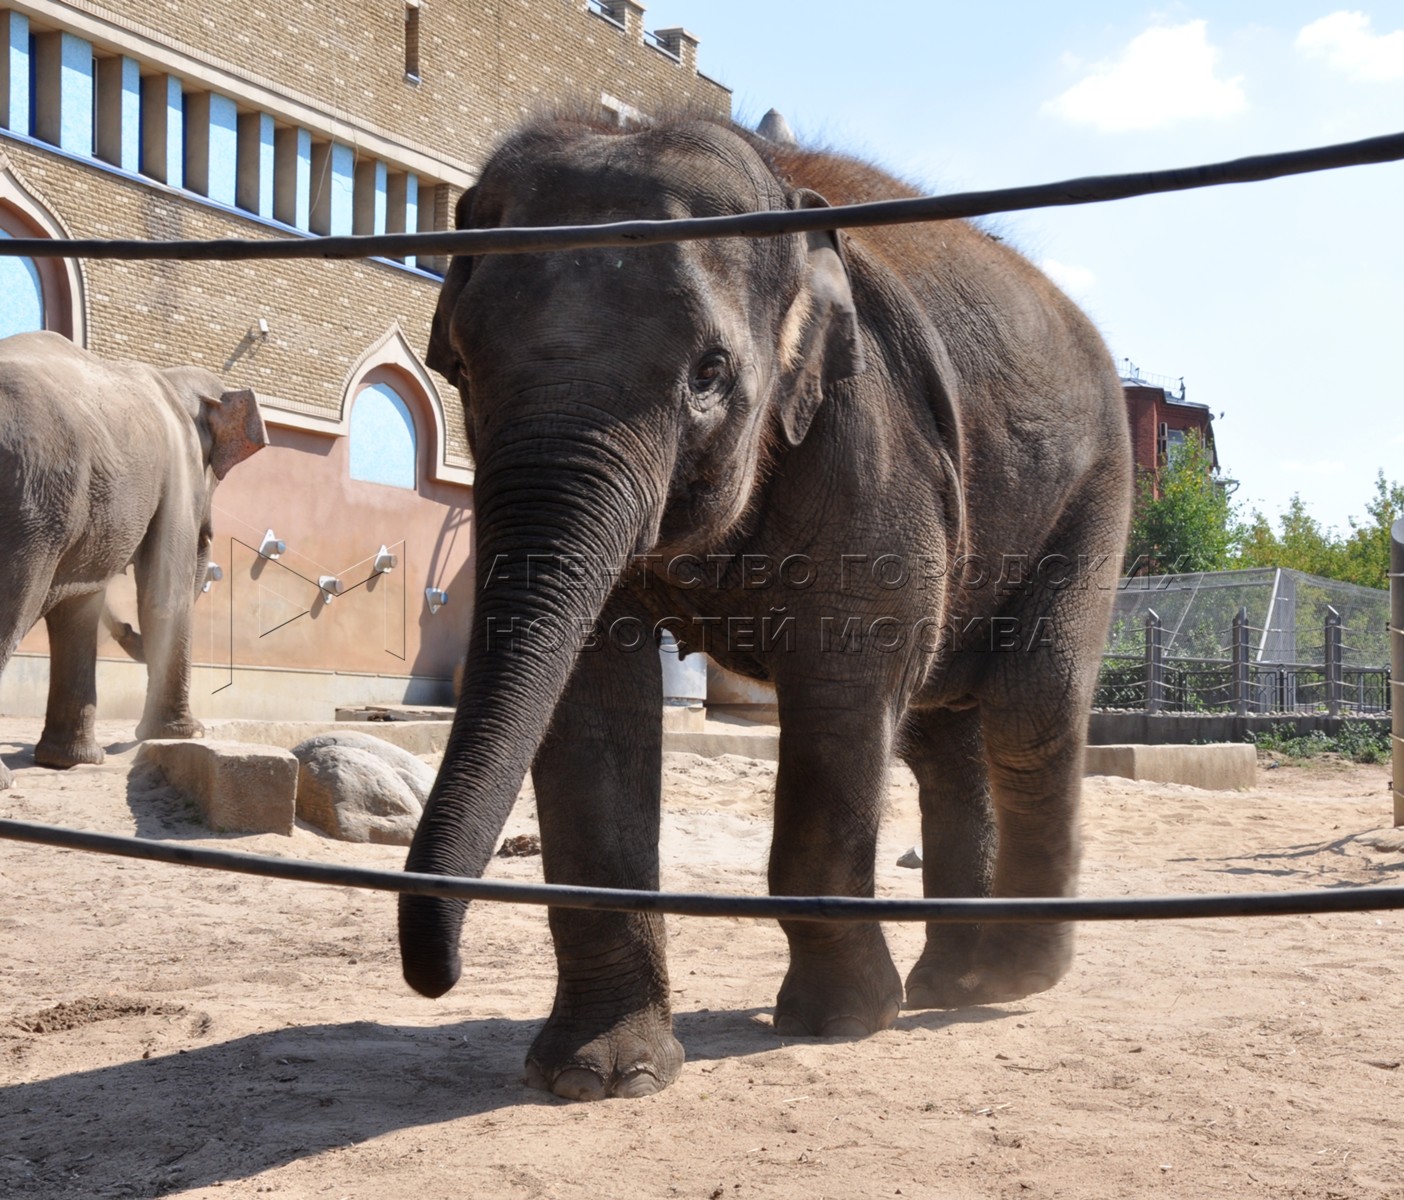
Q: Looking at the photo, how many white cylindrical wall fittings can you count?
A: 5